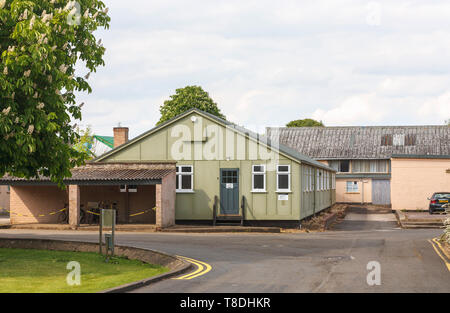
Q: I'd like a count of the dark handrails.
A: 2